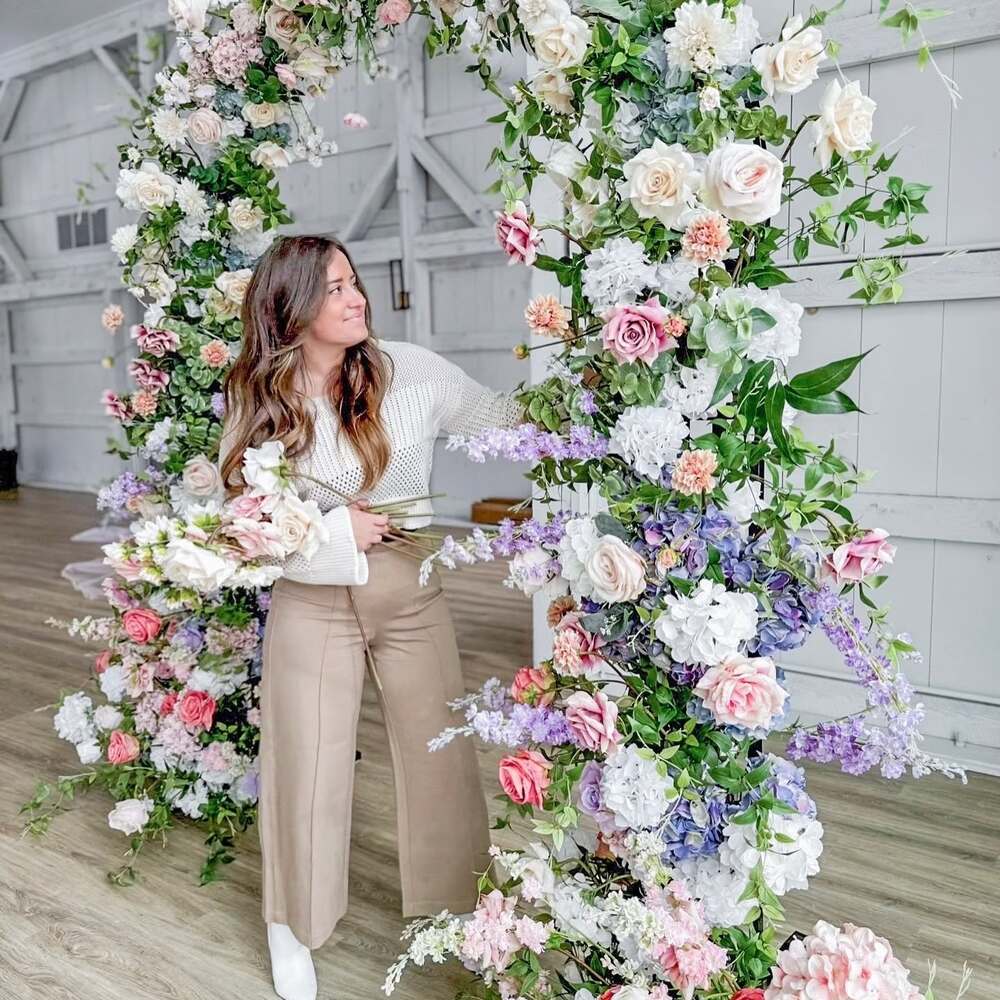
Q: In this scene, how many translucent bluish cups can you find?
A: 0